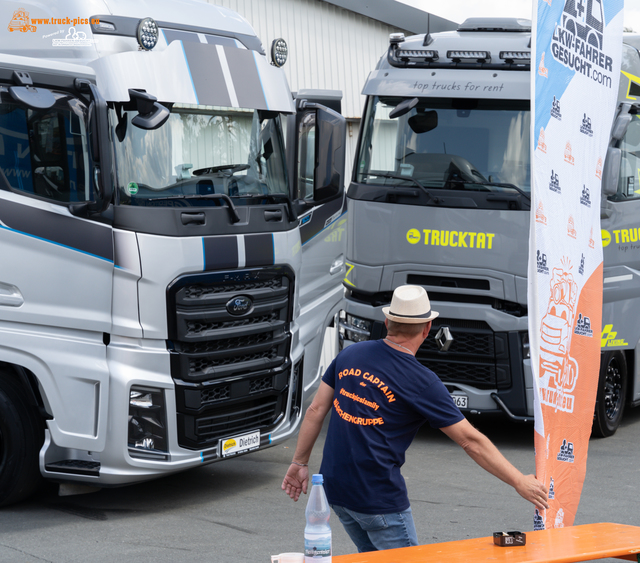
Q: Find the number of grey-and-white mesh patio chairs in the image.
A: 0